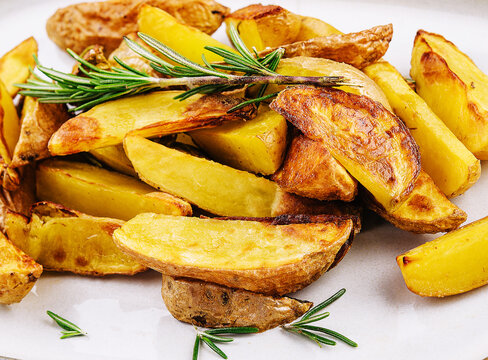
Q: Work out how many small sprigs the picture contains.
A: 3